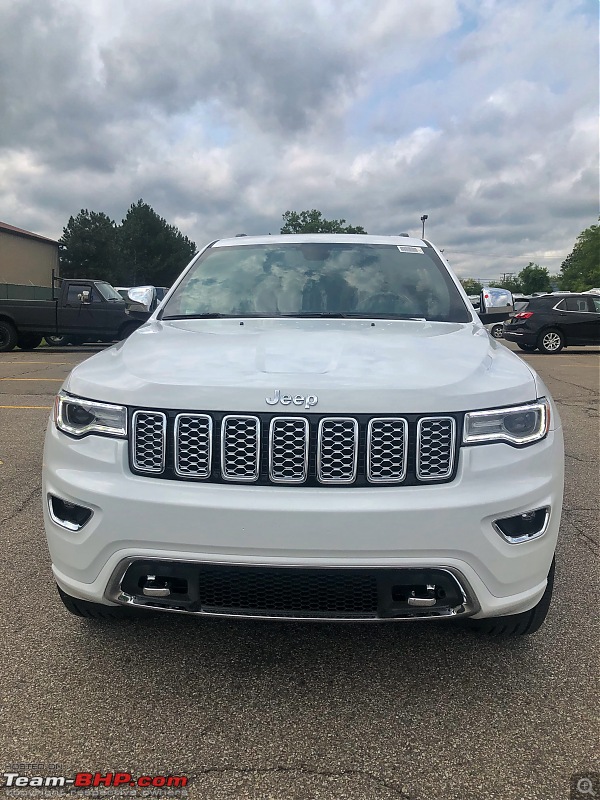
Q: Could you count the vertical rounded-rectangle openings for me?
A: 7